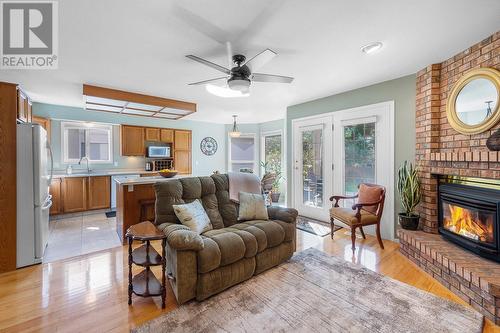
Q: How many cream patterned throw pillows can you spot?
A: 2